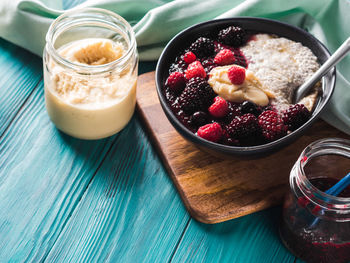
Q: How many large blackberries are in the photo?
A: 6